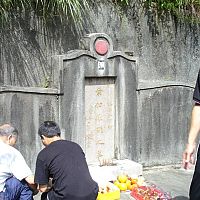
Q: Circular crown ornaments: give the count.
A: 1